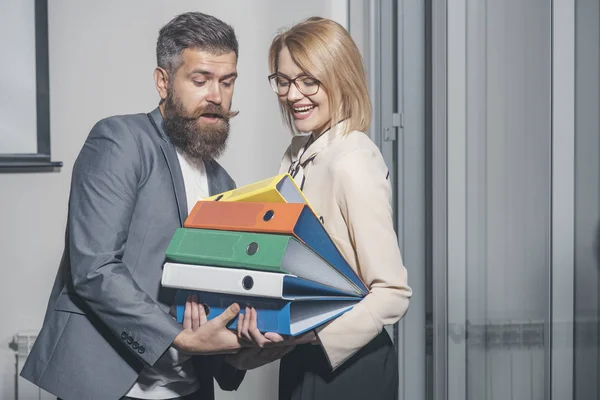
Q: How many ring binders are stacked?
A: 5